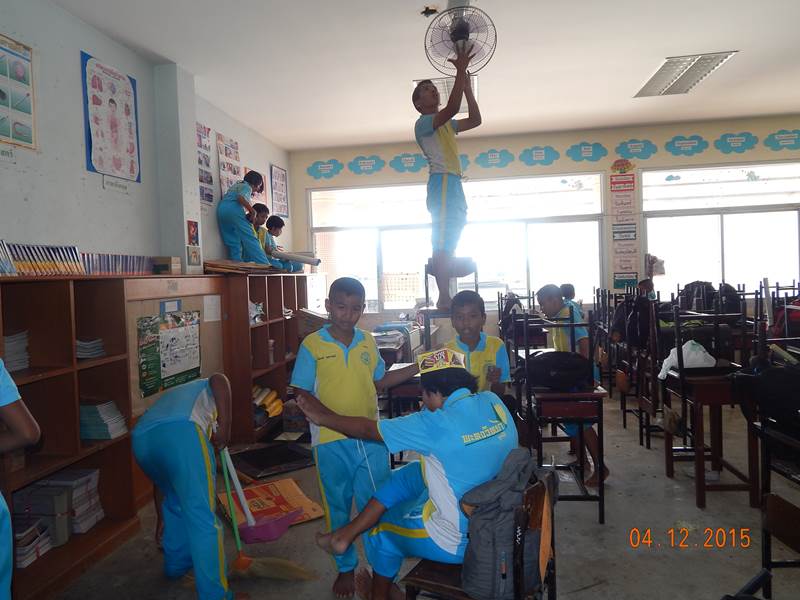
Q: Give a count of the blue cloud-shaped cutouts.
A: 11